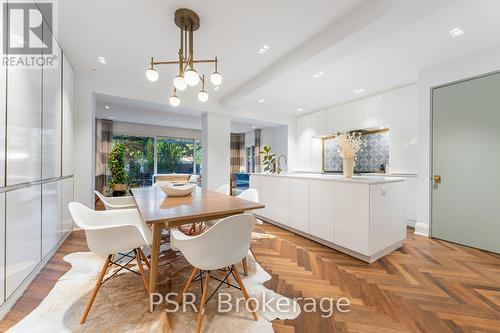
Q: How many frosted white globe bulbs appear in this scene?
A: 6